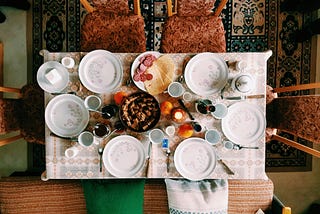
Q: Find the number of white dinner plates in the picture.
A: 6